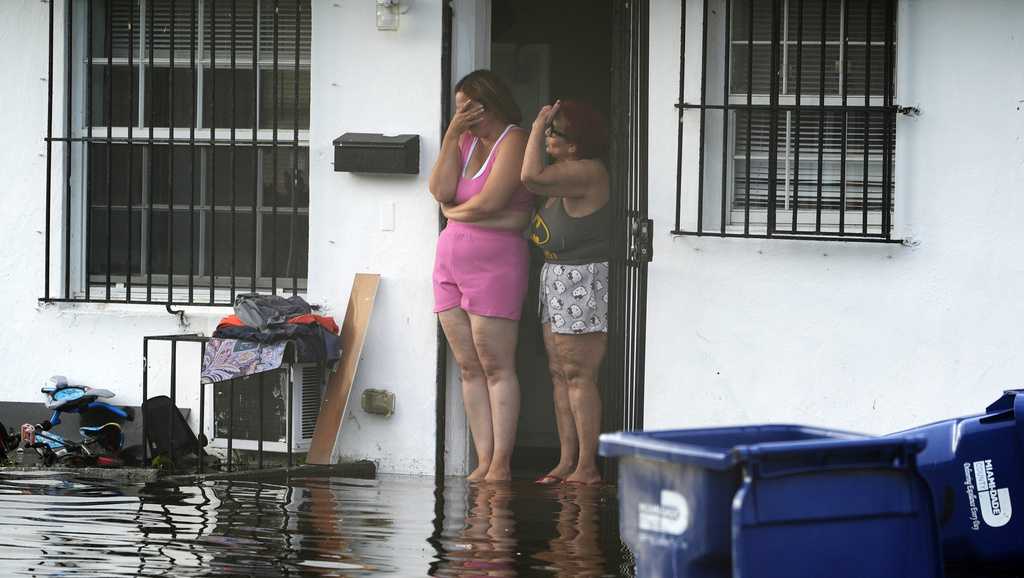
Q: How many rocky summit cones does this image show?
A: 0